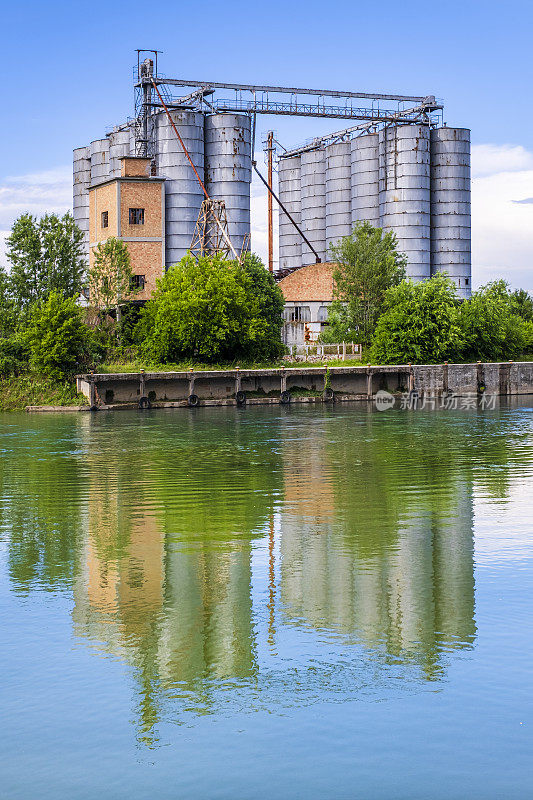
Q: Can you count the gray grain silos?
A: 12